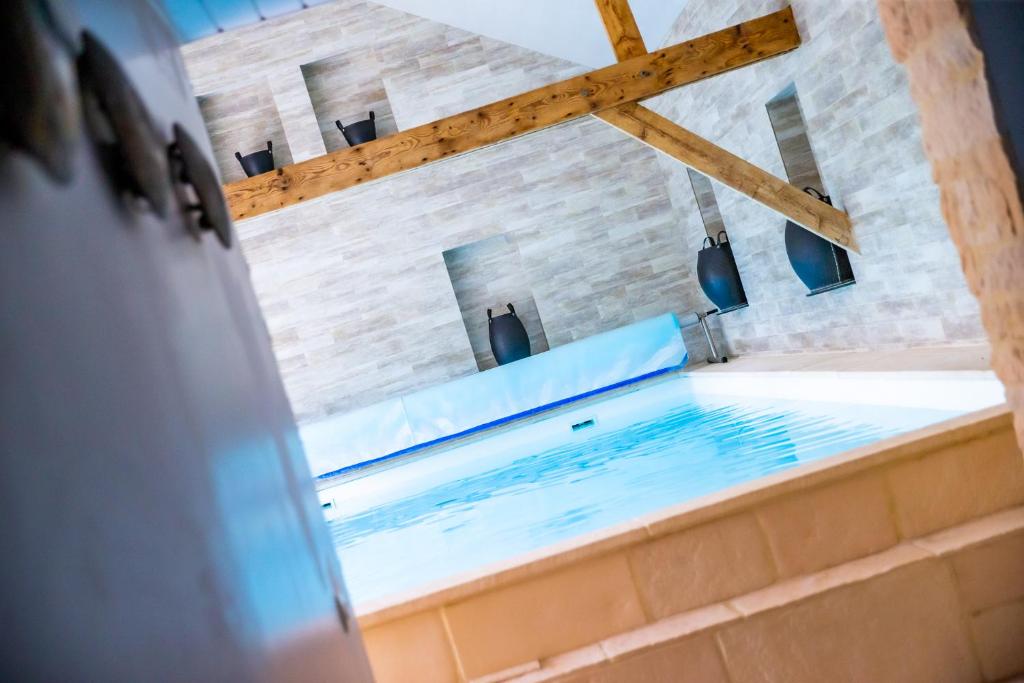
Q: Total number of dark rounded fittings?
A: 3